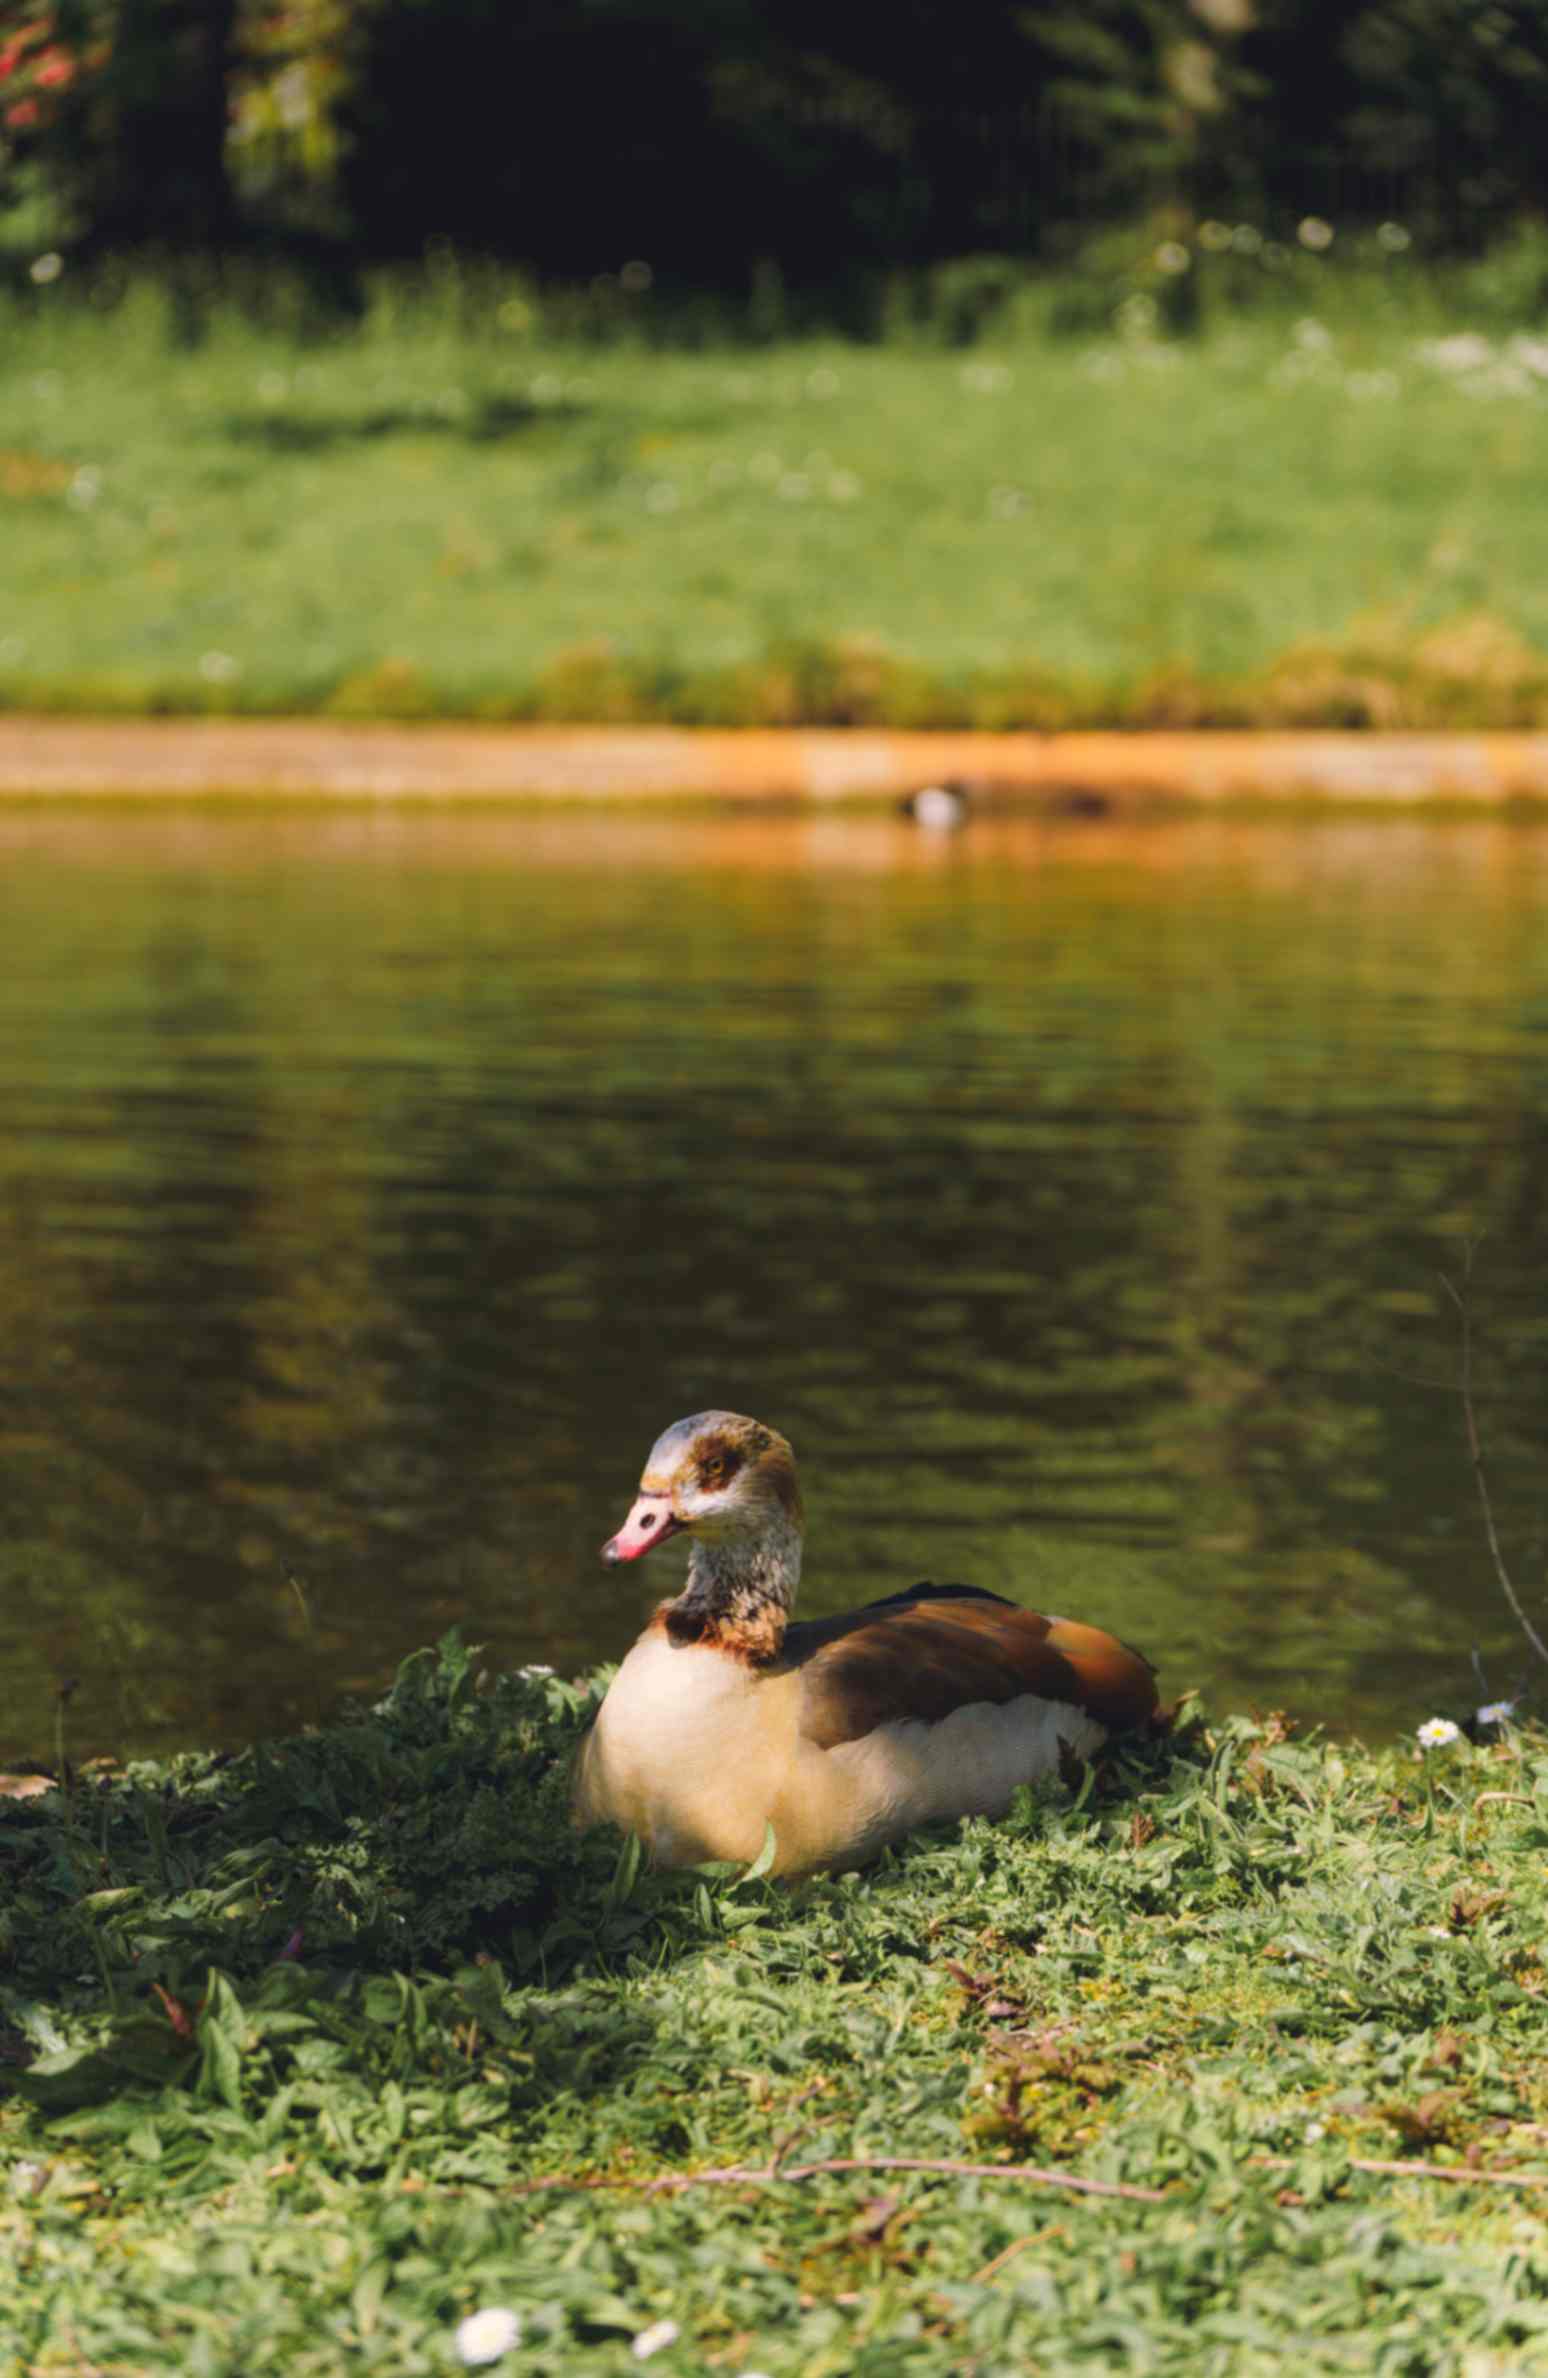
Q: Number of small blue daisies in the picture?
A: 0